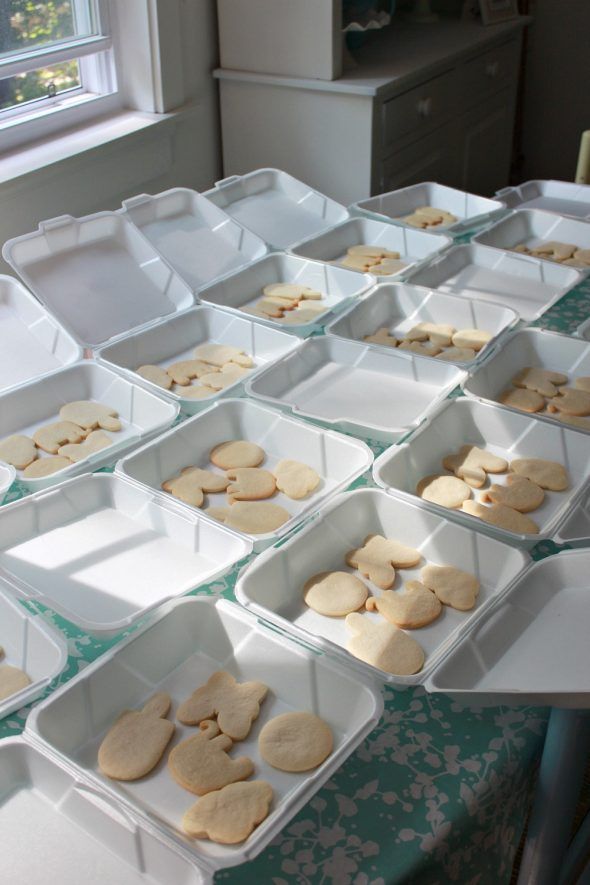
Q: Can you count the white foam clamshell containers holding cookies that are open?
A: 13